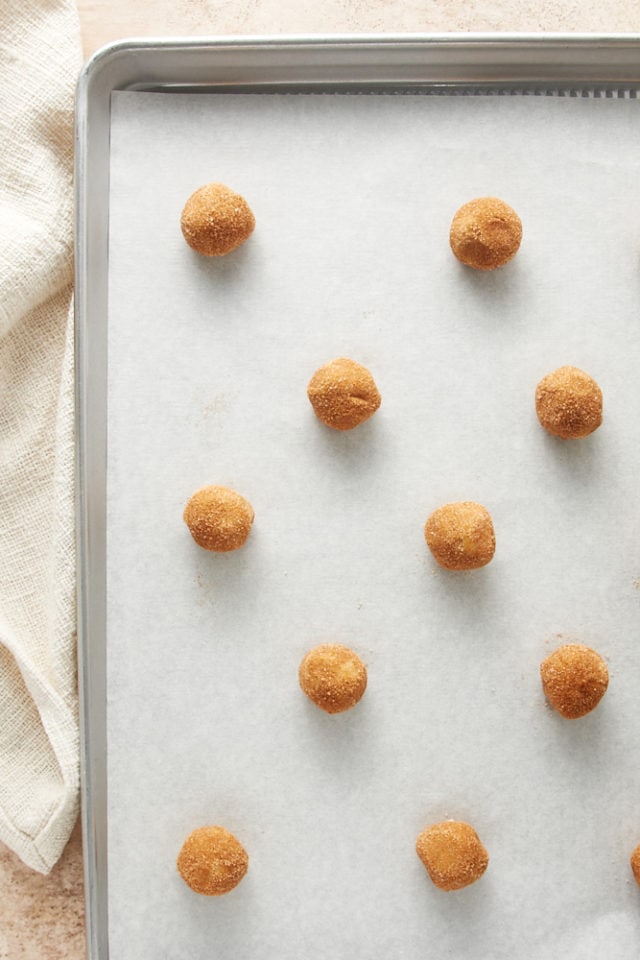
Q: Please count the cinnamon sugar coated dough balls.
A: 11